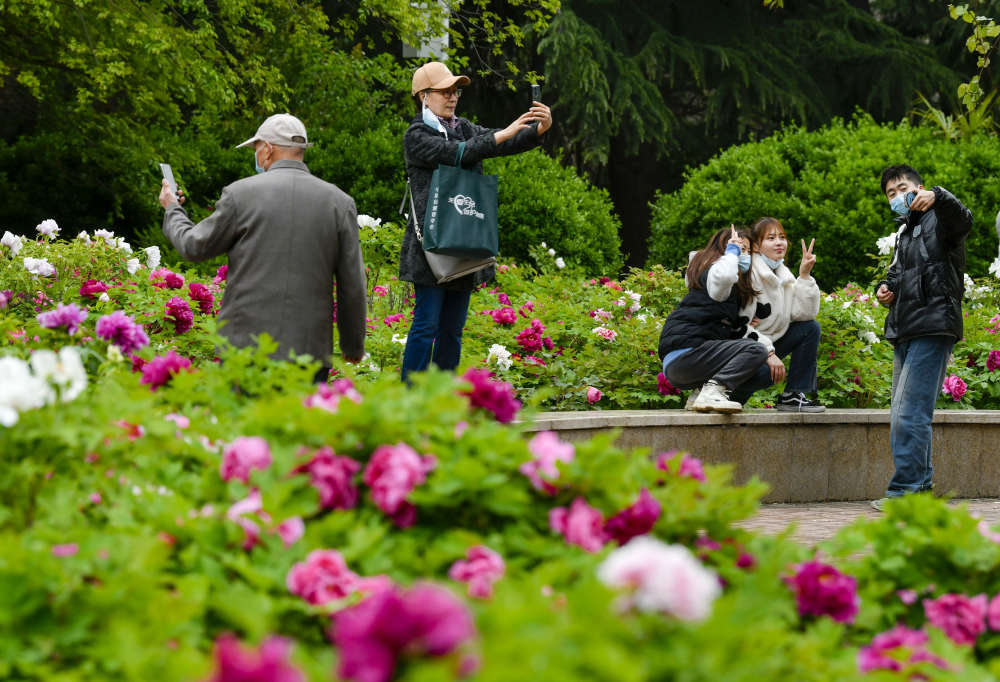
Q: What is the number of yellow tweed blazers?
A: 0